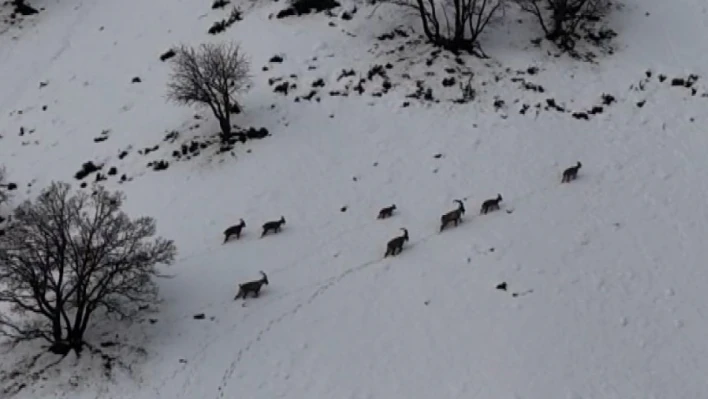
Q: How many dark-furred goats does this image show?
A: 8